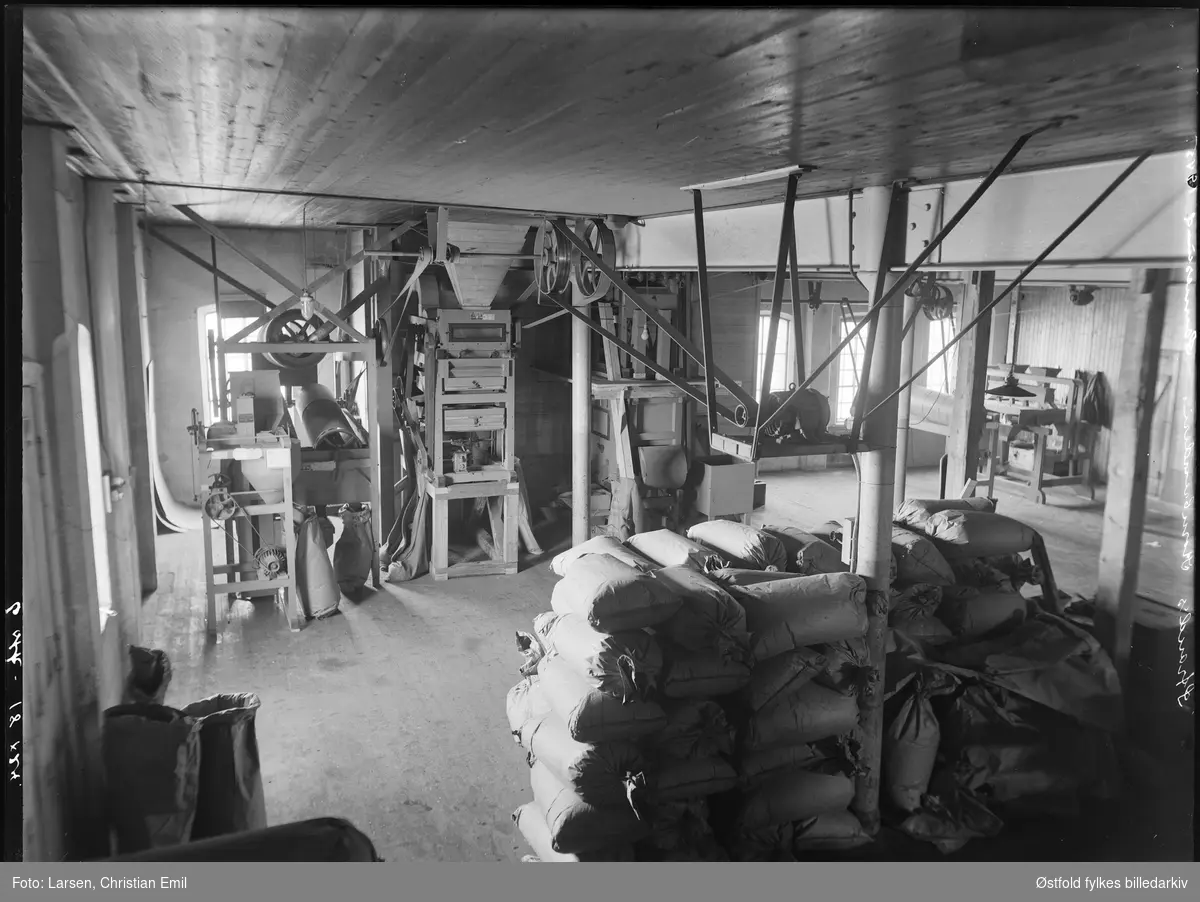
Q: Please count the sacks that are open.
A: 3